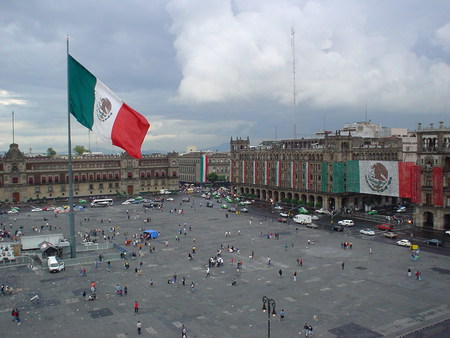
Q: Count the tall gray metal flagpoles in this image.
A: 1